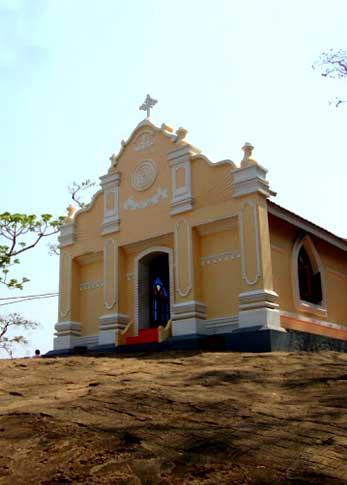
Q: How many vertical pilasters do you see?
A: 4